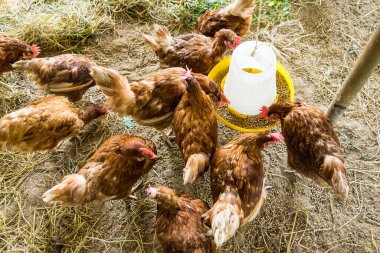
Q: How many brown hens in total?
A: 11